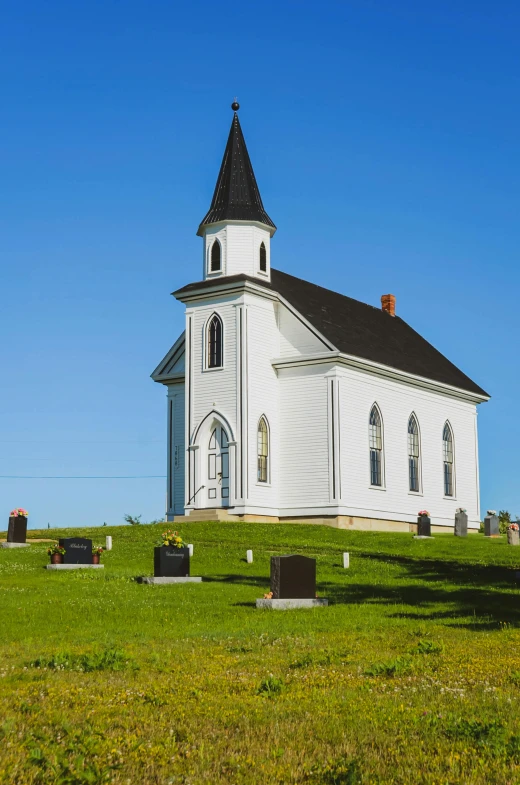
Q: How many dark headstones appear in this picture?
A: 5